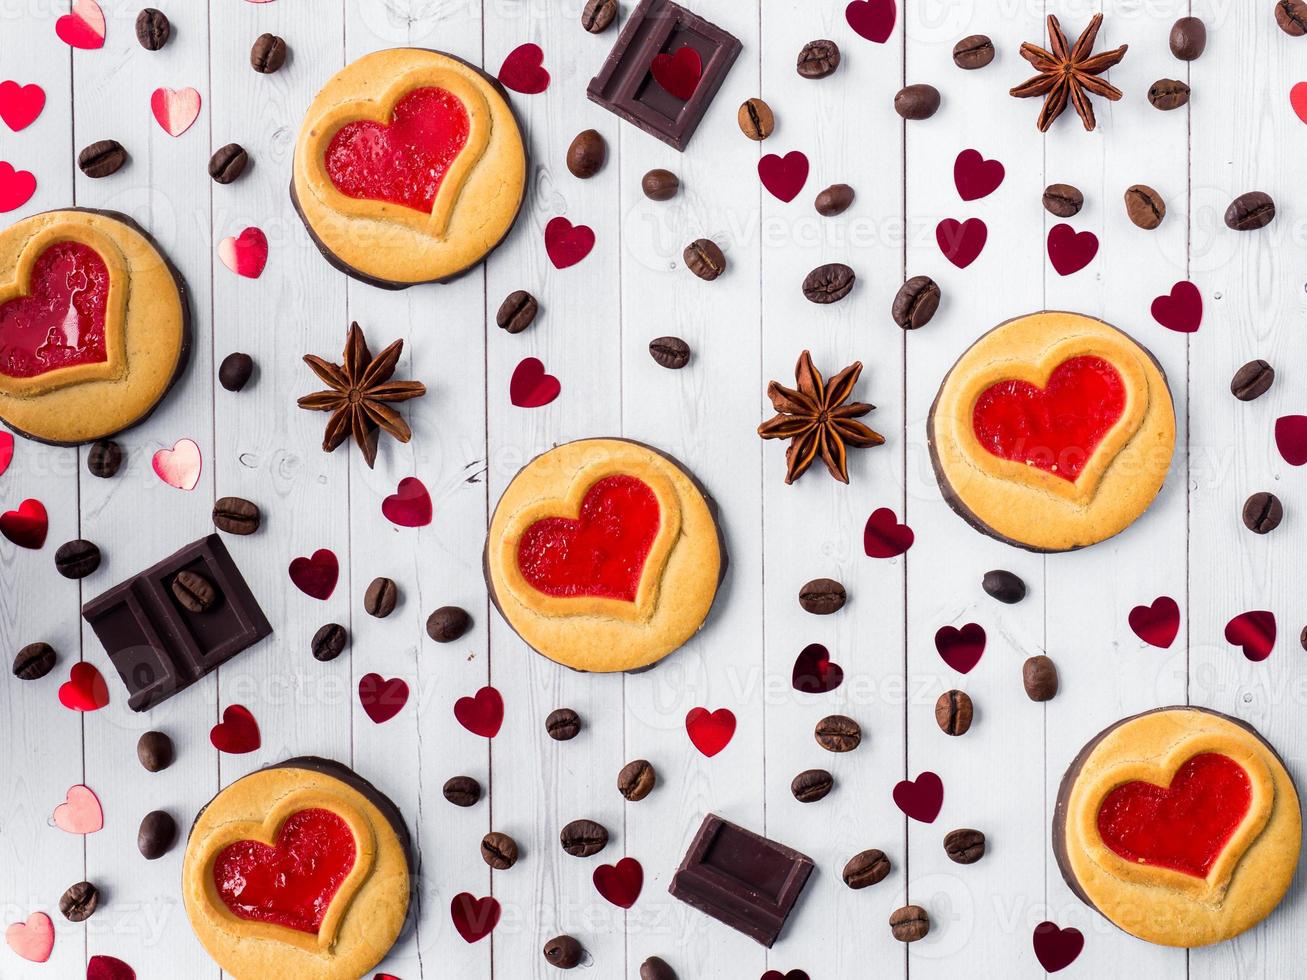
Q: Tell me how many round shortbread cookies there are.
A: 6